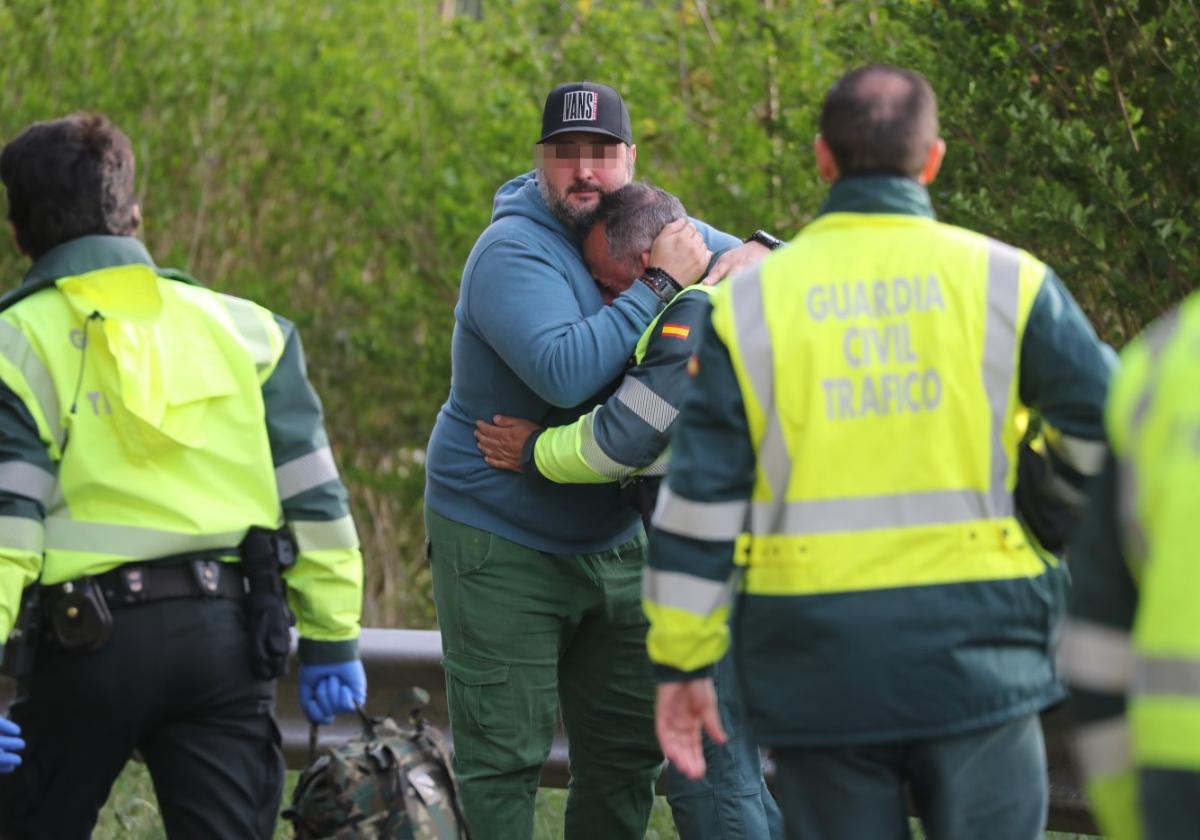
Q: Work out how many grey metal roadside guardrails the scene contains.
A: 1